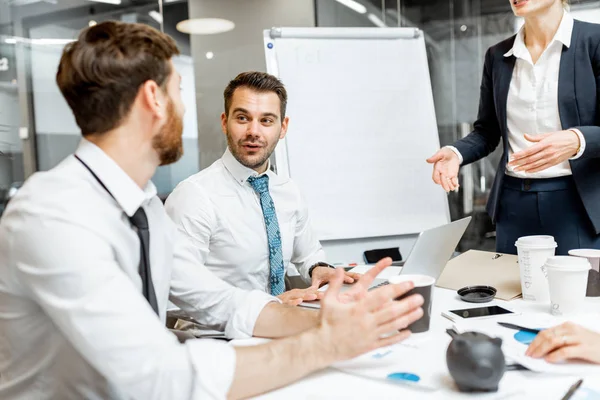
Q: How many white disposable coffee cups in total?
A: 2